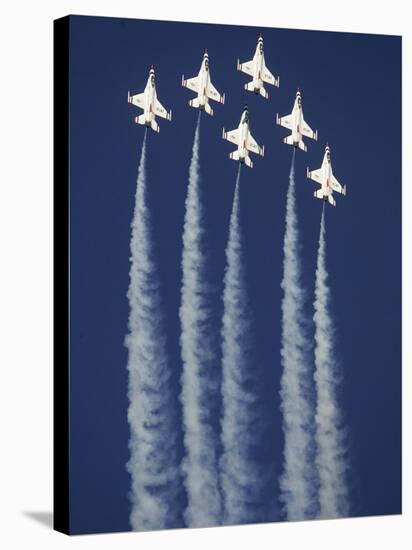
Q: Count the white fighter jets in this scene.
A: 6